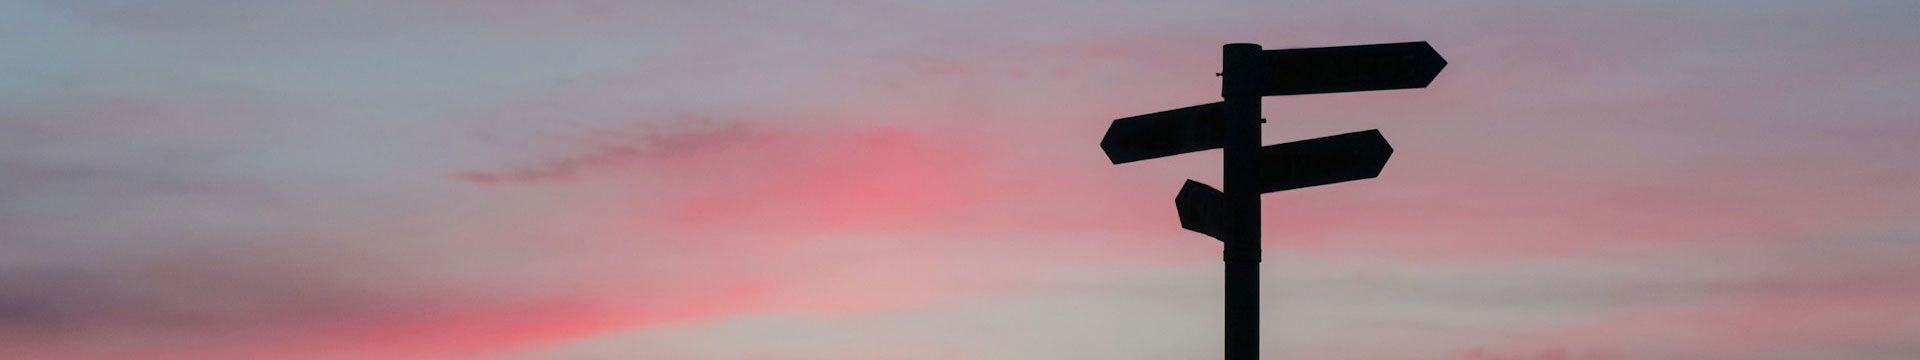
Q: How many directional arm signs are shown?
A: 4